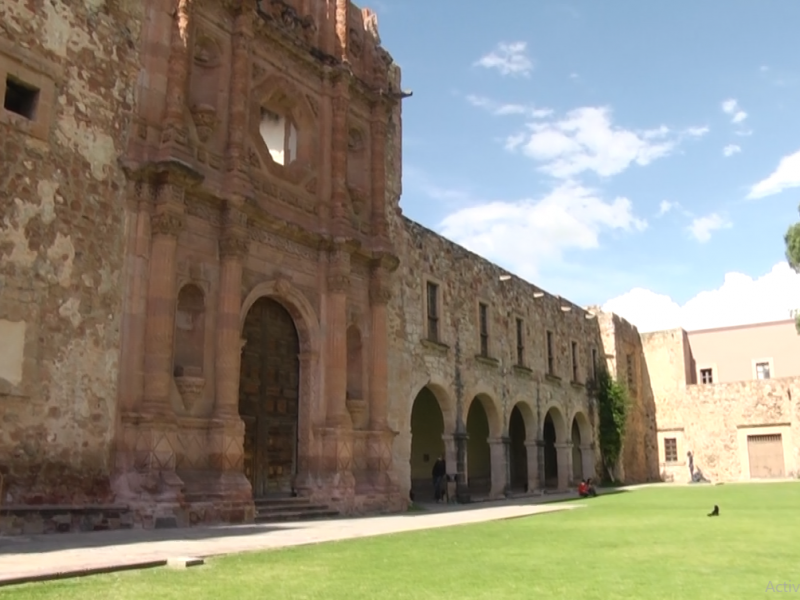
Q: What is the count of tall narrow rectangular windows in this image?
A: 6